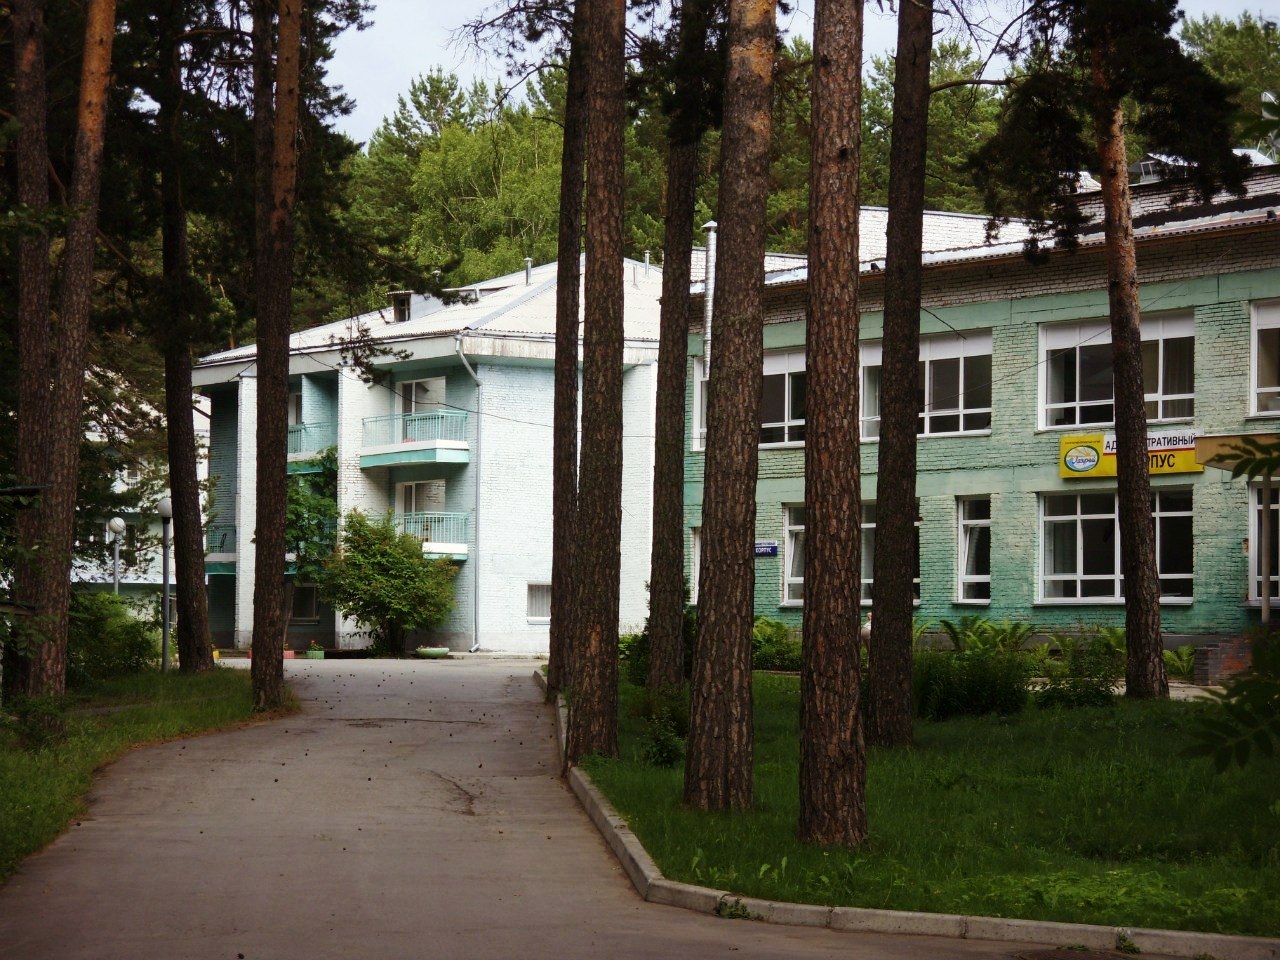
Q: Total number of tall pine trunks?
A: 11